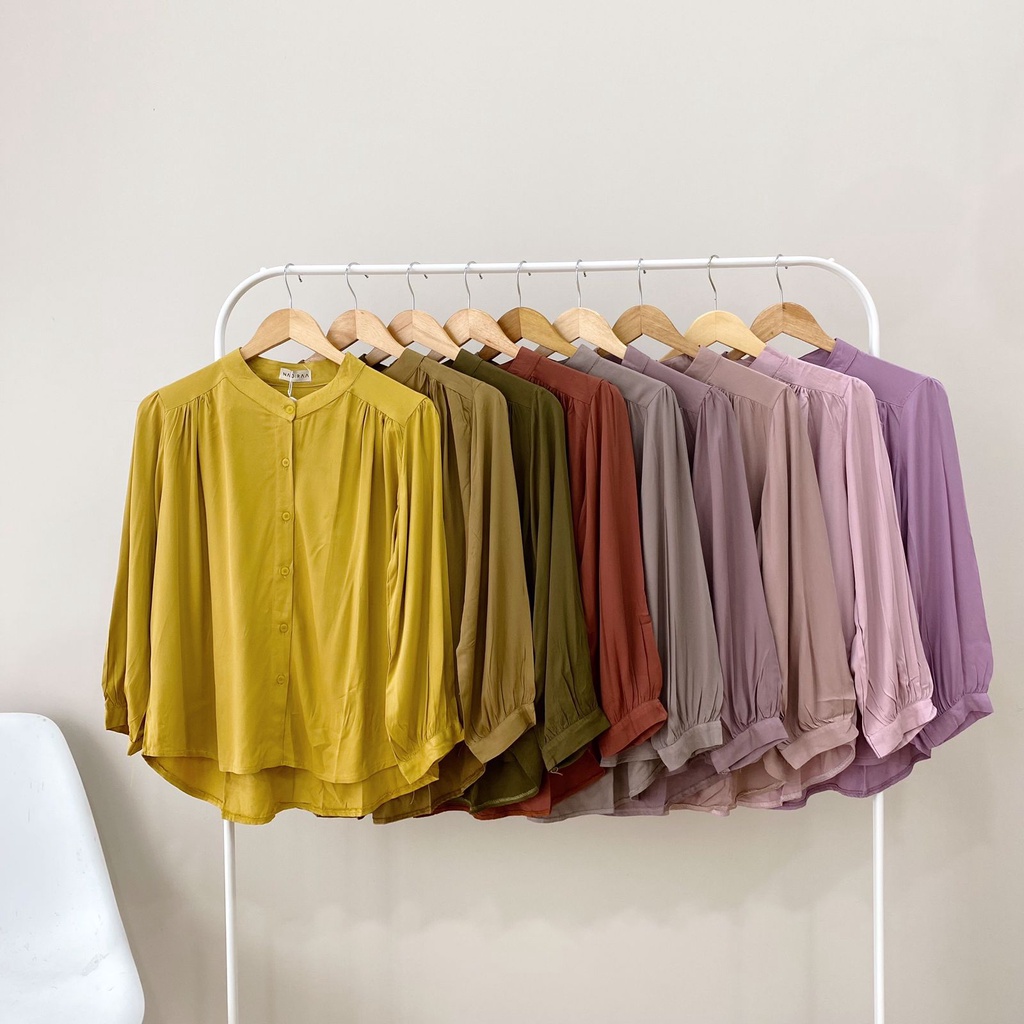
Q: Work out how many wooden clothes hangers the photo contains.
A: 9